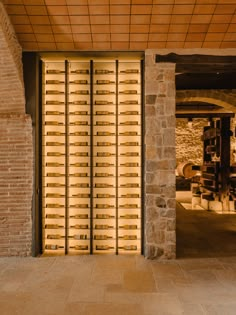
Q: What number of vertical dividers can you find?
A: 3